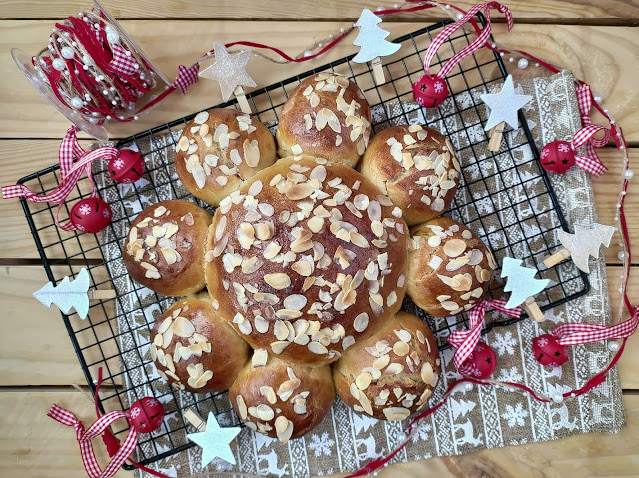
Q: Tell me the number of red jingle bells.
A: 7